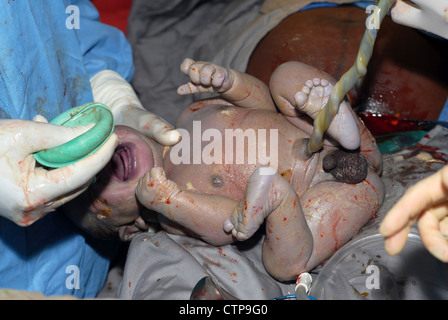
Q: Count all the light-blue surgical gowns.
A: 1